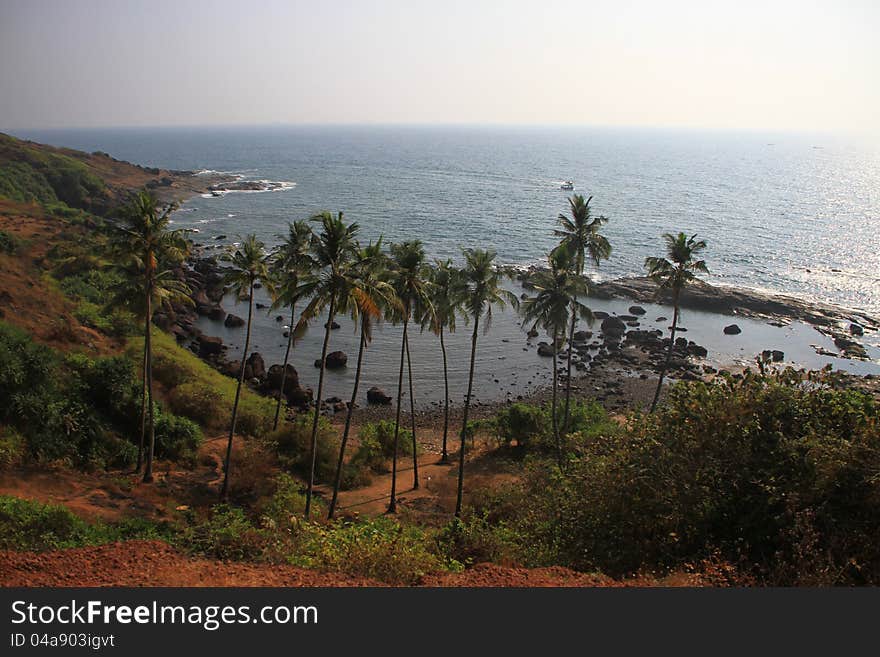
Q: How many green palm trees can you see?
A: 13